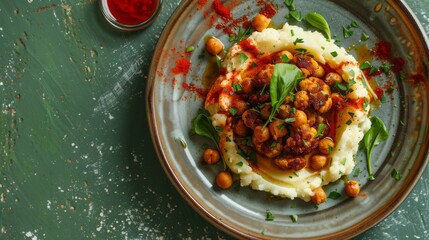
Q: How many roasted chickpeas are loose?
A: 6